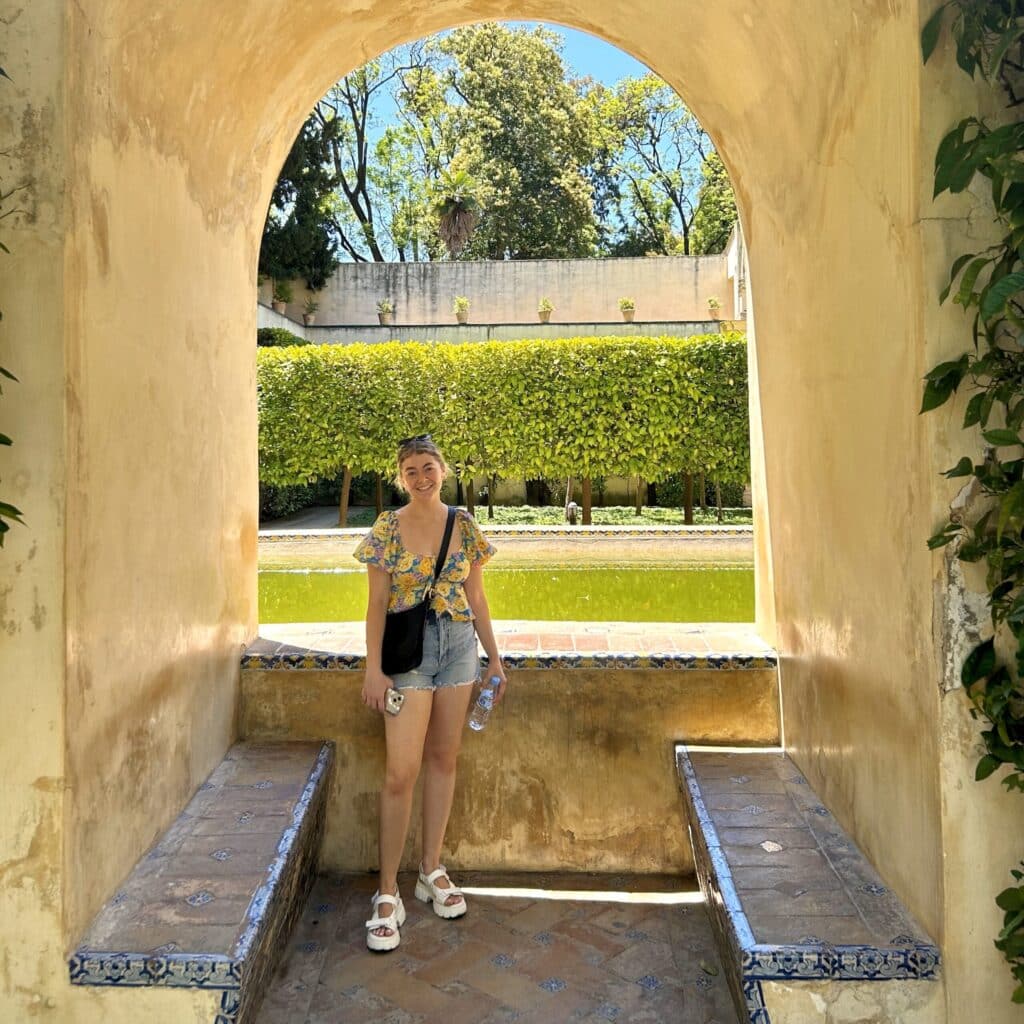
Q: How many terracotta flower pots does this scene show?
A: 7